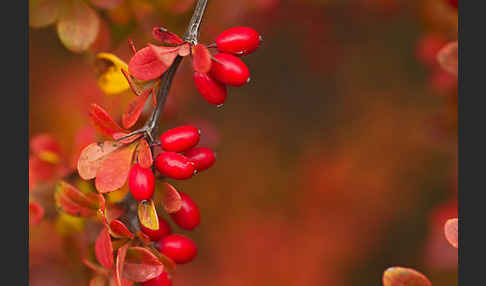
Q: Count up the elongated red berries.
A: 11